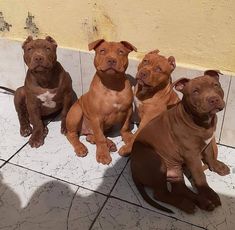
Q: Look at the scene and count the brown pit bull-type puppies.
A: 4